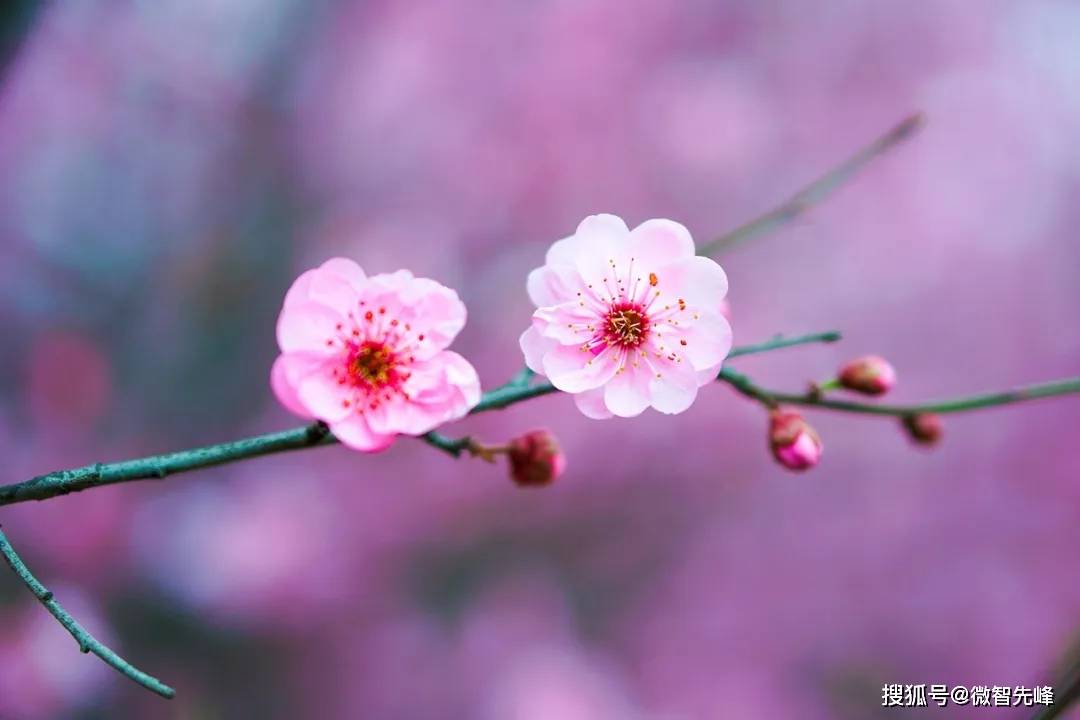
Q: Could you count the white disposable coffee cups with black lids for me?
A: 0